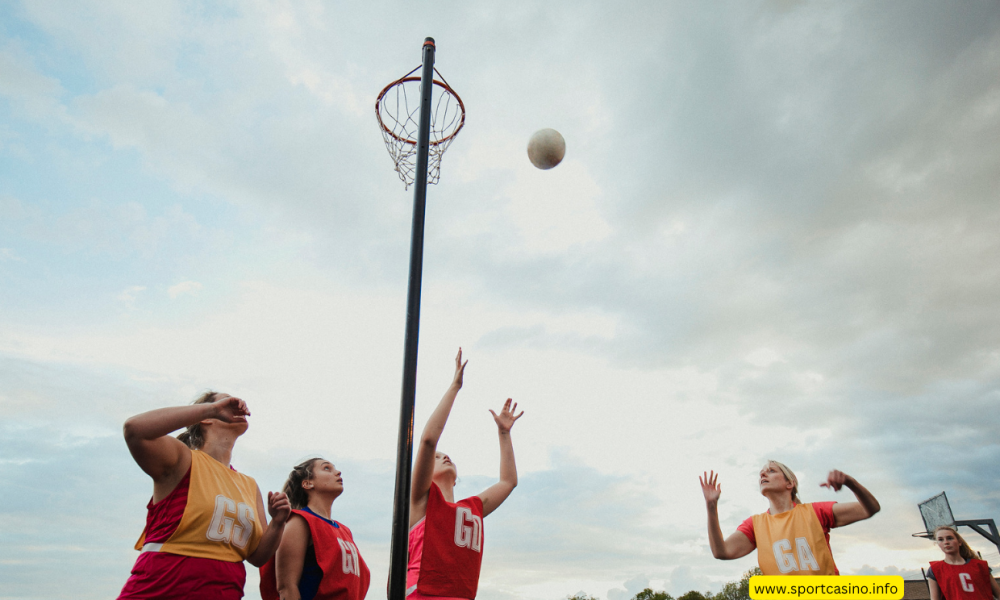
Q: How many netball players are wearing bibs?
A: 5